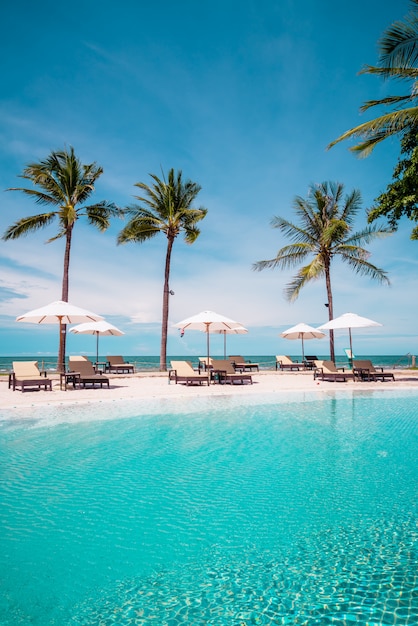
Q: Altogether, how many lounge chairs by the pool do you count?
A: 12